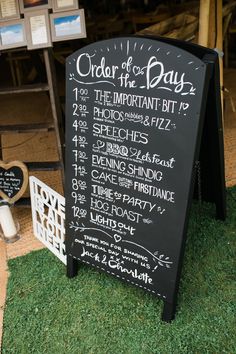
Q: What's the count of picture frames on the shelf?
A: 6